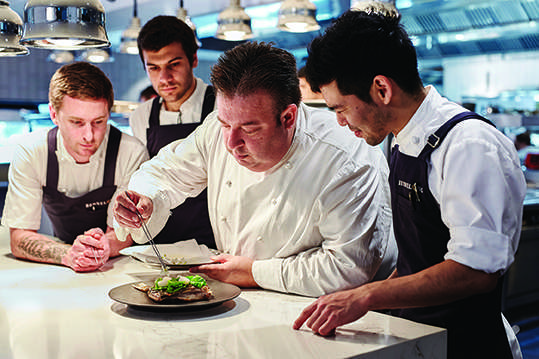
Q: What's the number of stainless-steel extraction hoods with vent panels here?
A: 1